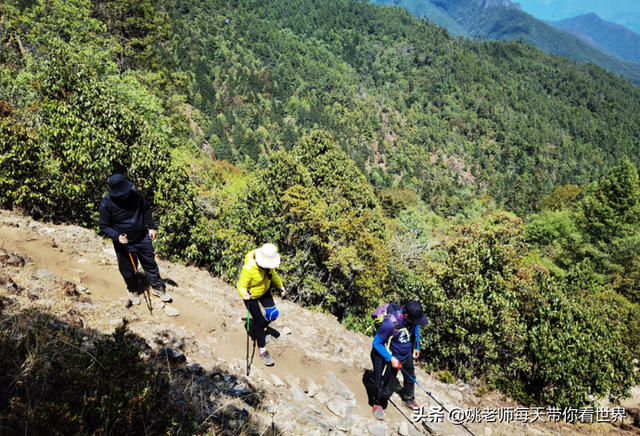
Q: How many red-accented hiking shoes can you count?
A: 2